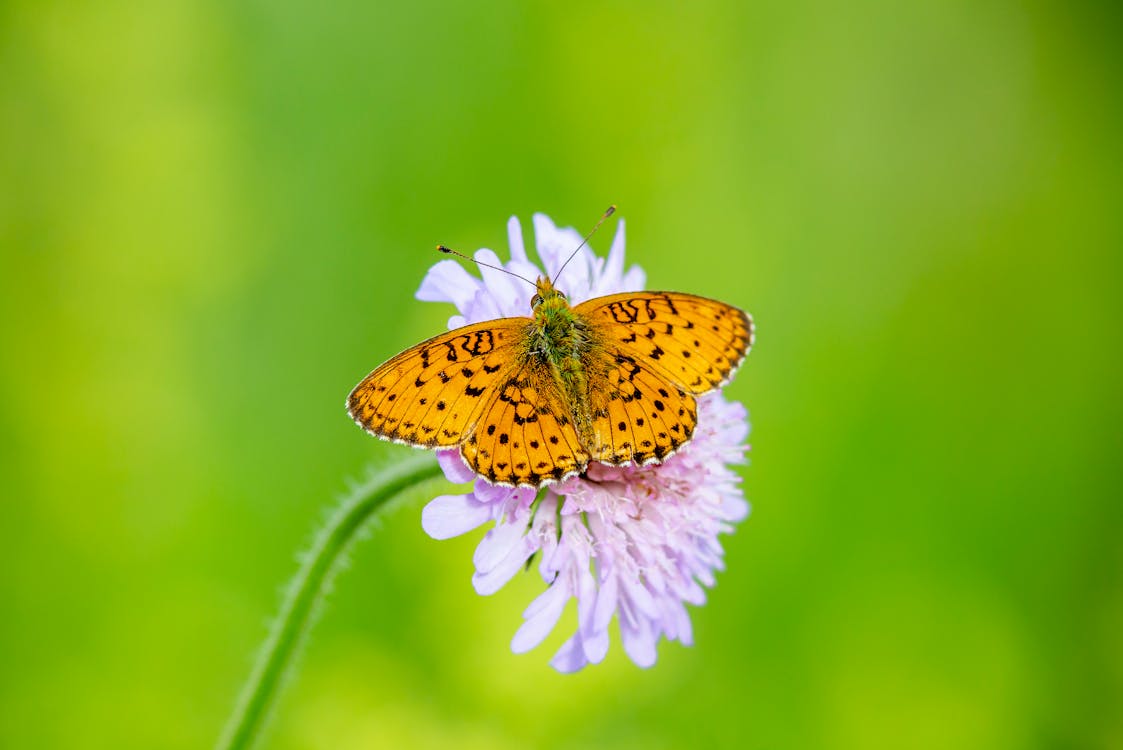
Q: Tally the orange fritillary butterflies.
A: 1